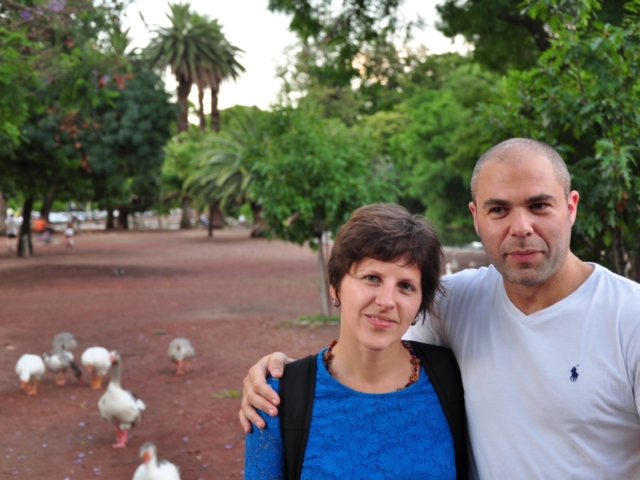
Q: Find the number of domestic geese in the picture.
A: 7